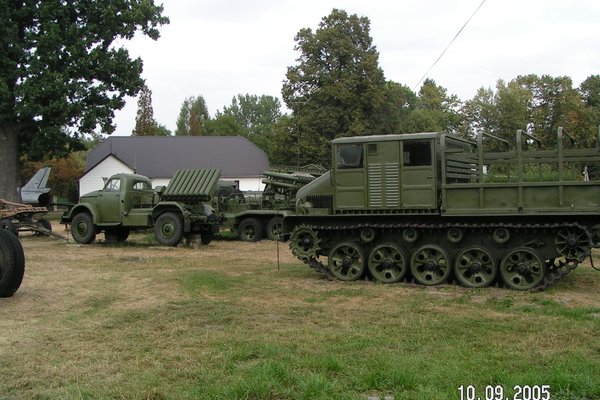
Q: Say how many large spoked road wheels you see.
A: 5